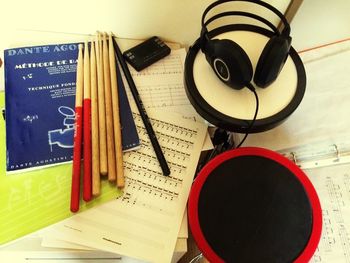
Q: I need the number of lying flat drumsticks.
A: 7